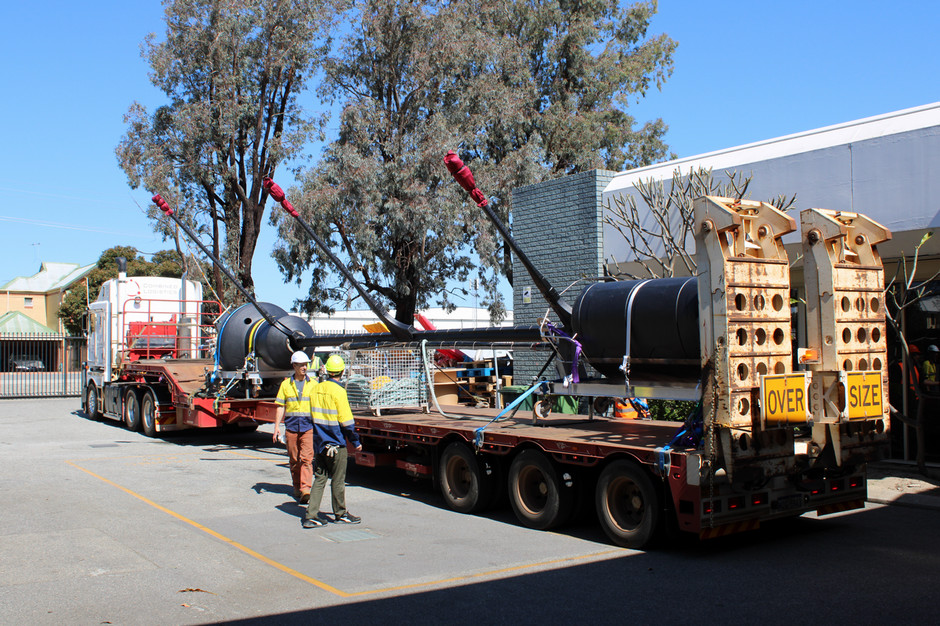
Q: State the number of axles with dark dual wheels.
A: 3